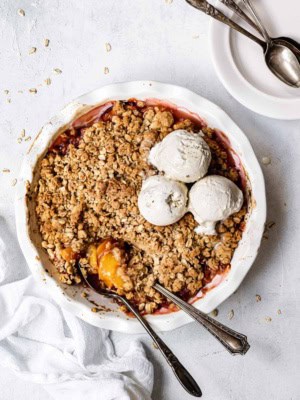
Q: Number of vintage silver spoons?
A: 5